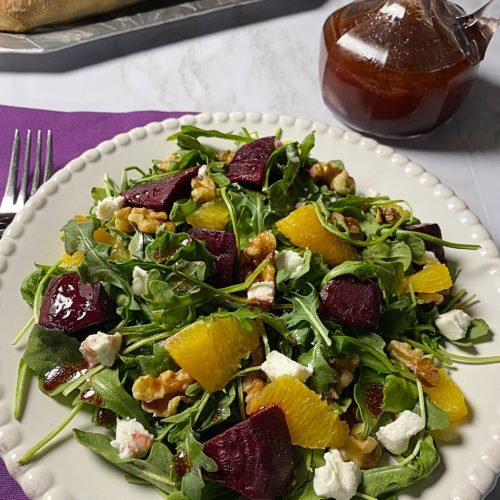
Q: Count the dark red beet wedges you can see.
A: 7